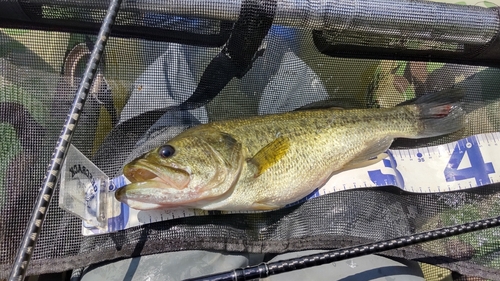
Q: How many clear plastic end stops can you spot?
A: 1